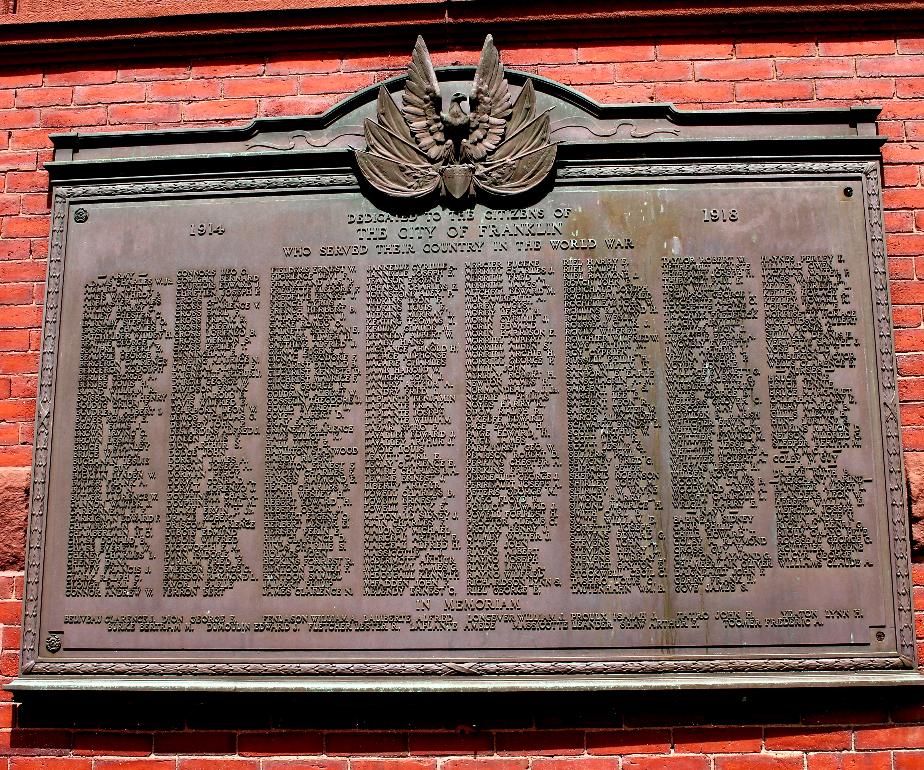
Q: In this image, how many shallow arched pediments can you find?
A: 1